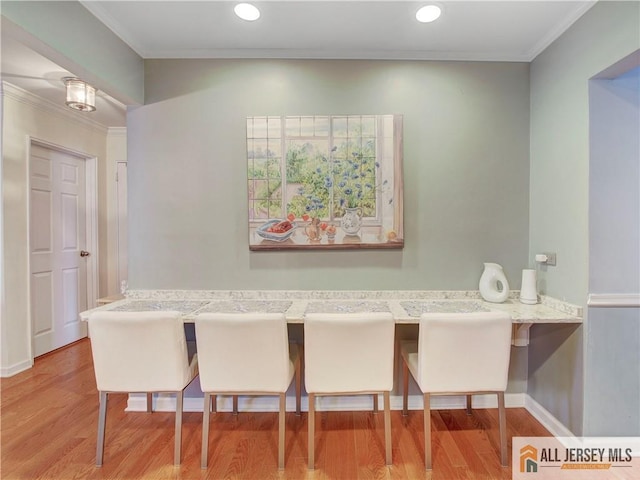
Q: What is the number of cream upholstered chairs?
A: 4